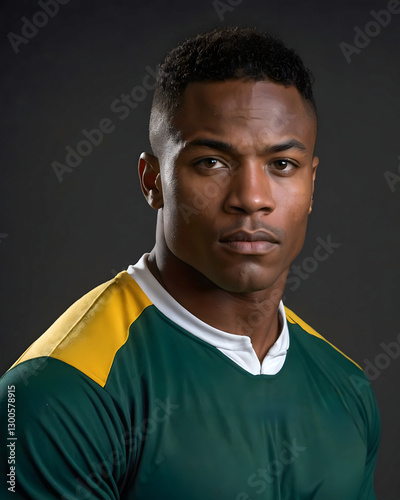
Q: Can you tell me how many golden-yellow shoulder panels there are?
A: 2